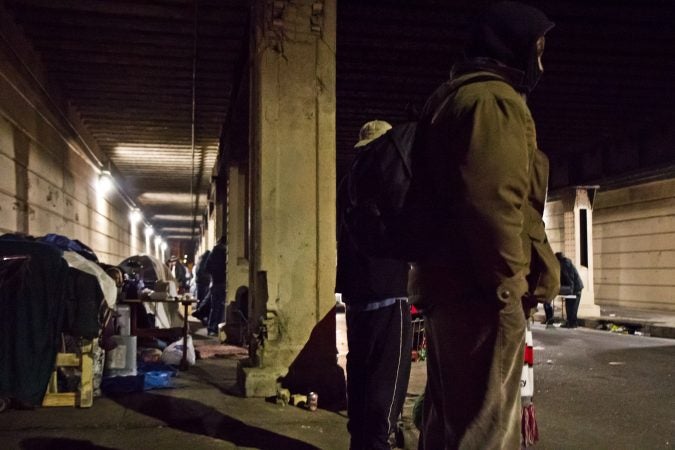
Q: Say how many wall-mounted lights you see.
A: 5